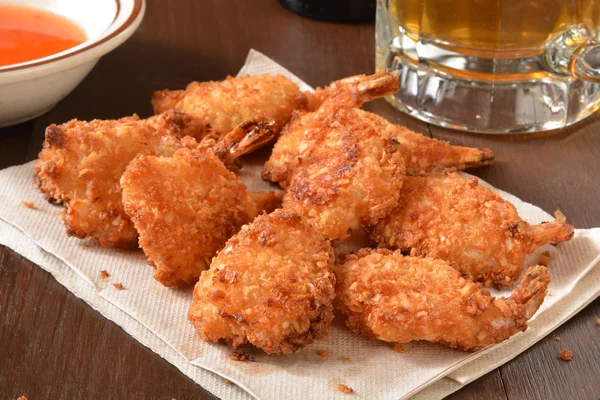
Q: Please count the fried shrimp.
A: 8